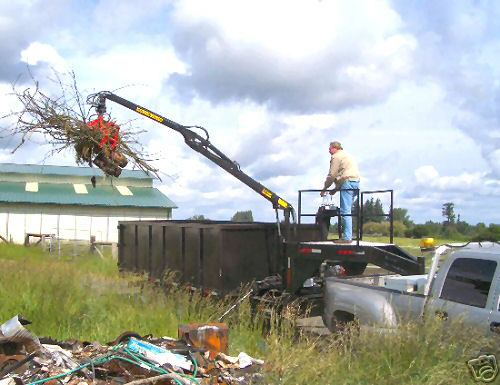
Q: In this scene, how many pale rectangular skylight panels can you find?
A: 3